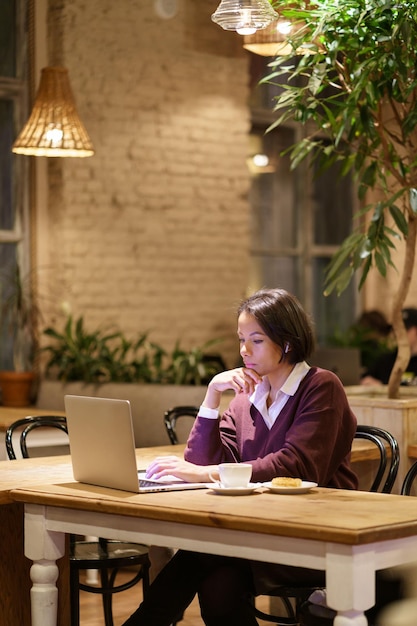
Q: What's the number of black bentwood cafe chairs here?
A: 4